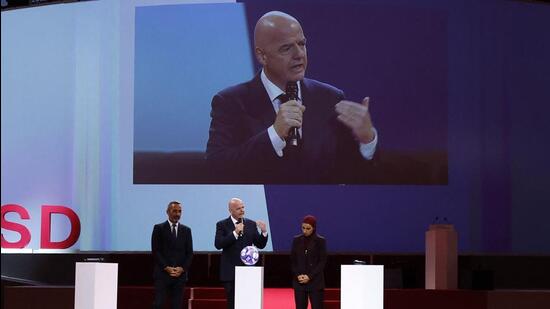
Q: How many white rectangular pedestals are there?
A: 3